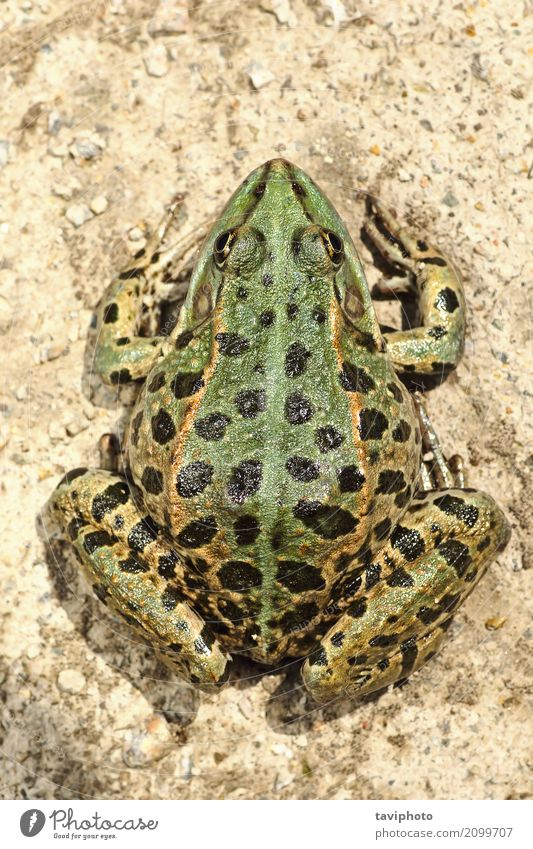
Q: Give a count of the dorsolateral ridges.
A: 2